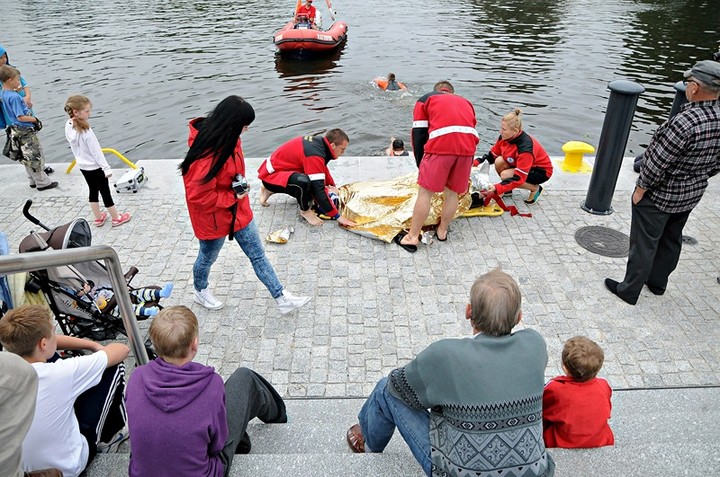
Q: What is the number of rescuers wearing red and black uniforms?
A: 3